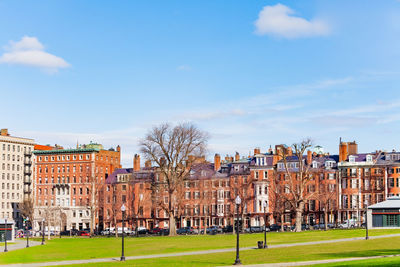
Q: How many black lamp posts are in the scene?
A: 7